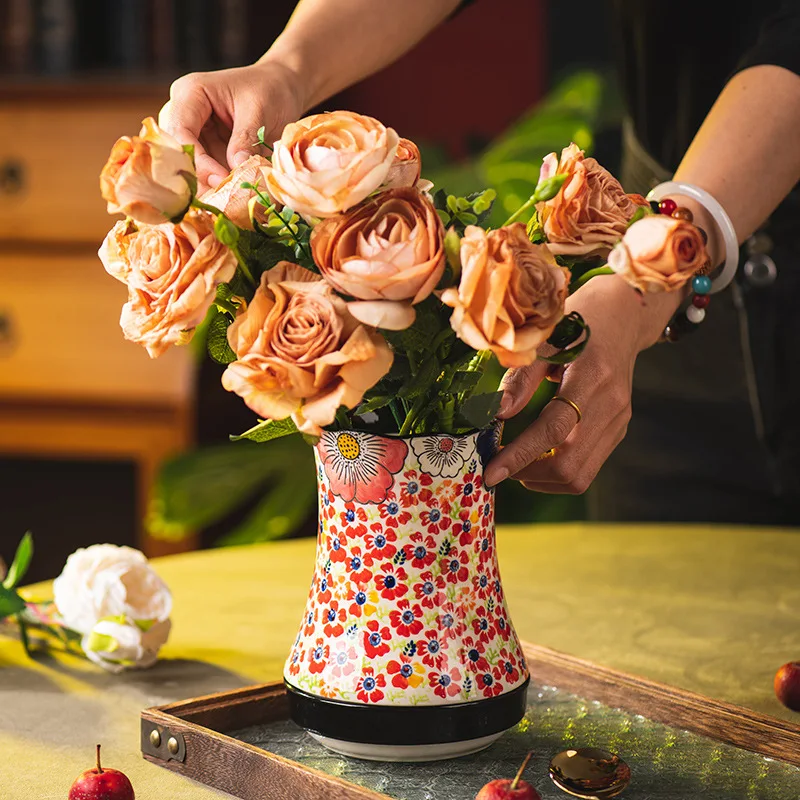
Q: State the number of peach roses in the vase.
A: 10